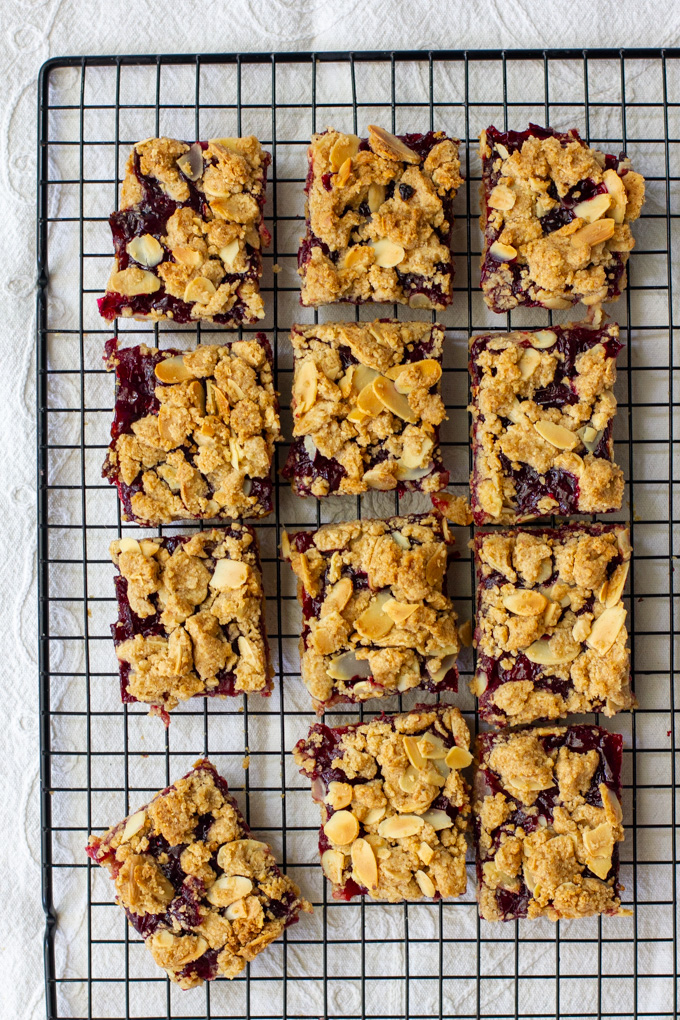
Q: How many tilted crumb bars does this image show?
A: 1